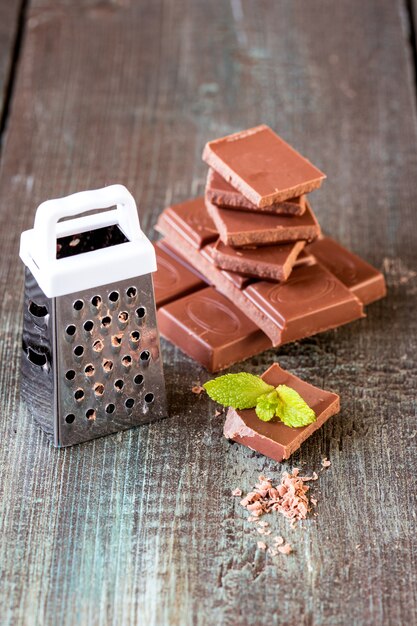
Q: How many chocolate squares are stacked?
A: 4